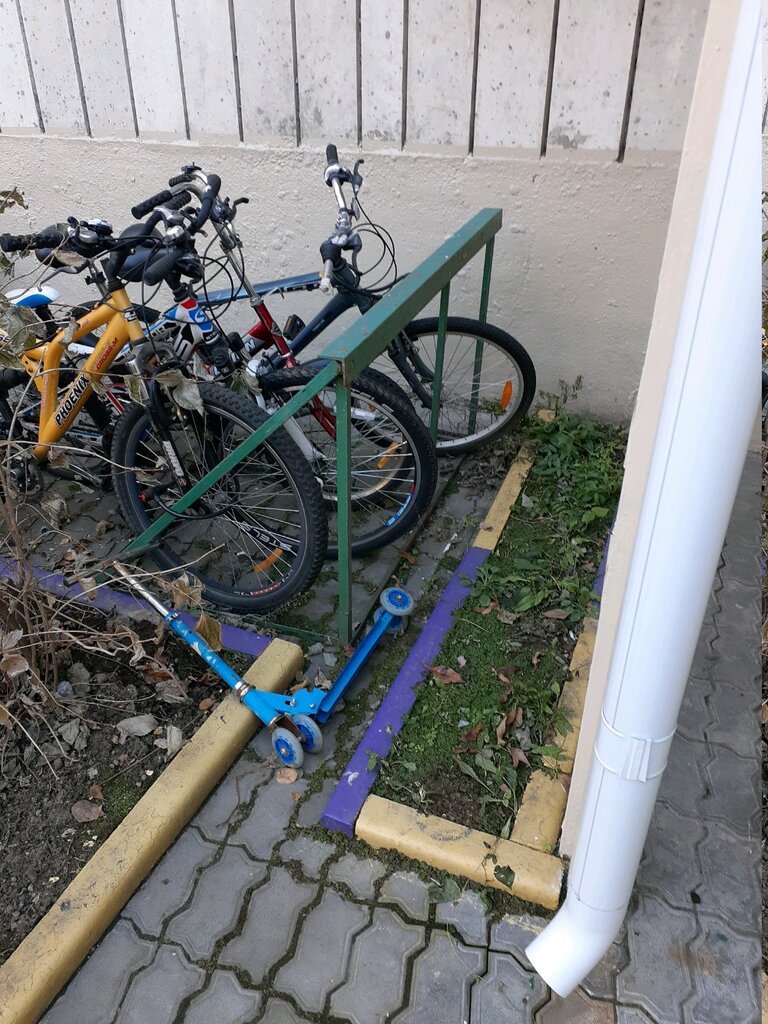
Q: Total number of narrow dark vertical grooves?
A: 11